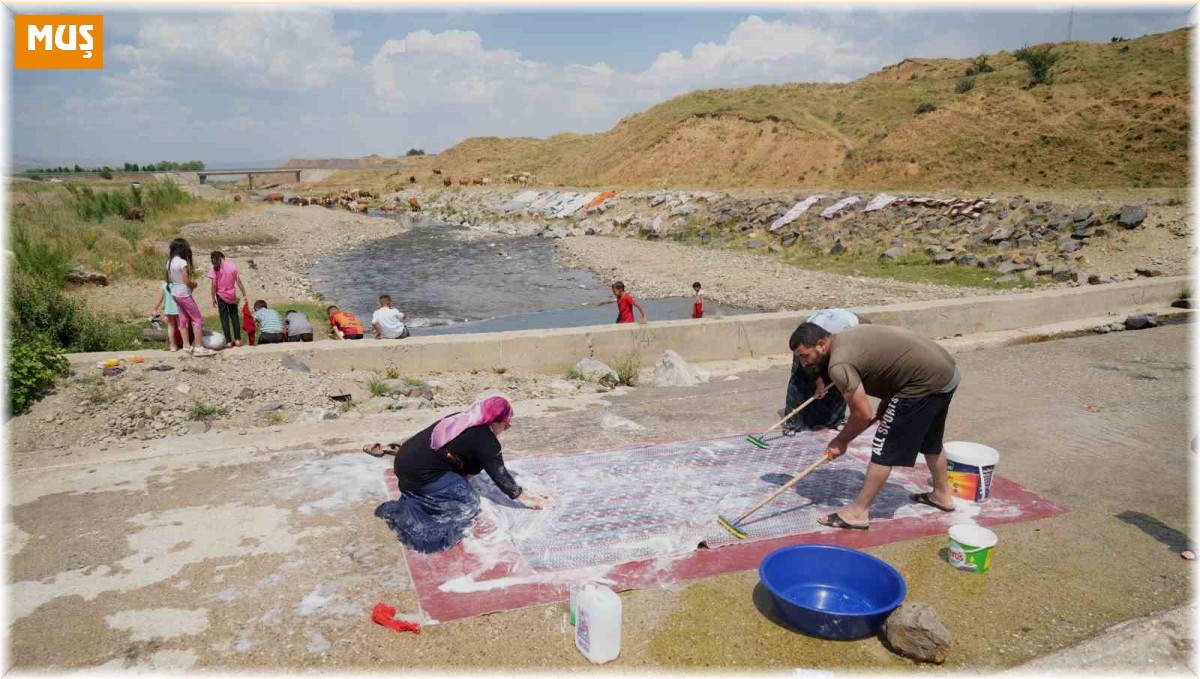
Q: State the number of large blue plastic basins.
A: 1